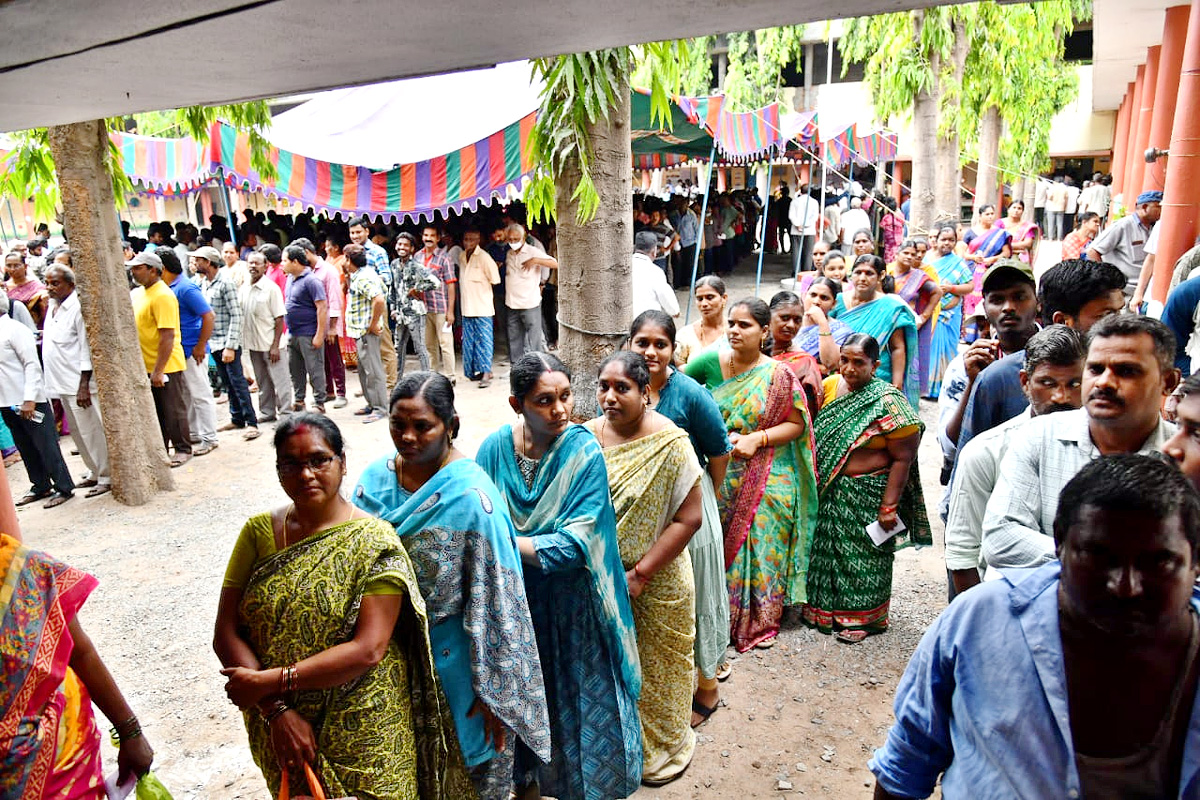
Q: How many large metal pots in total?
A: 0